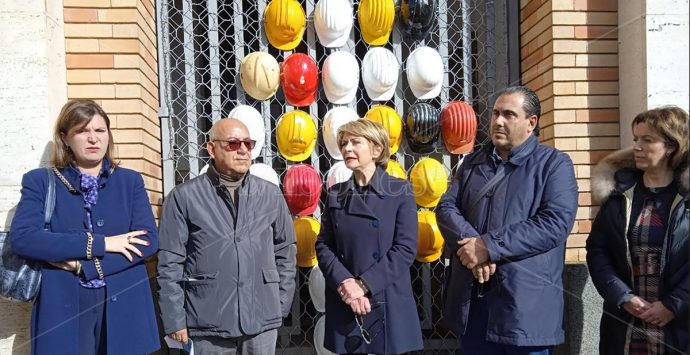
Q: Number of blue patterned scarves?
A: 1